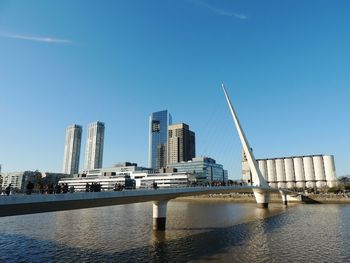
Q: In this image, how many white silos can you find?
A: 8